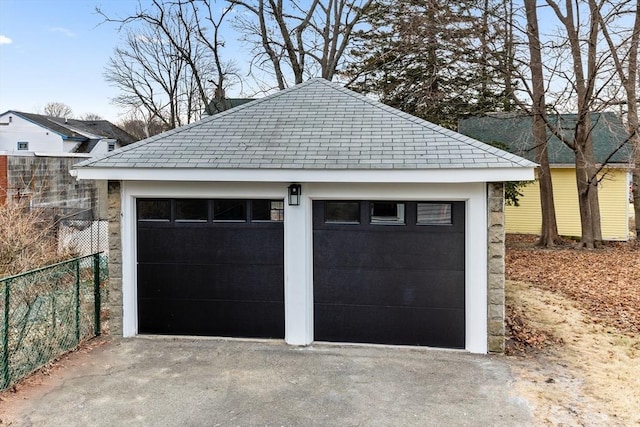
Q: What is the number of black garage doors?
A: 2